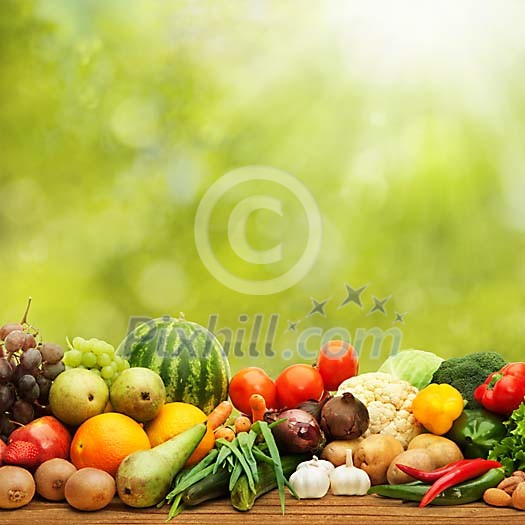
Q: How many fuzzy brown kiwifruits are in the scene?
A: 3